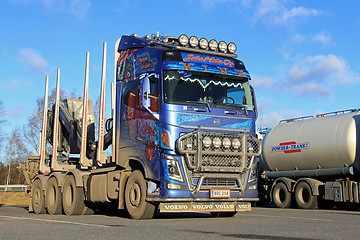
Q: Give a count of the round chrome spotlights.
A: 10